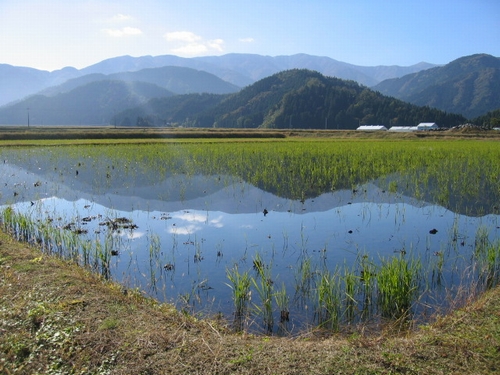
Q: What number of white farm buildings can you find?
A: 3